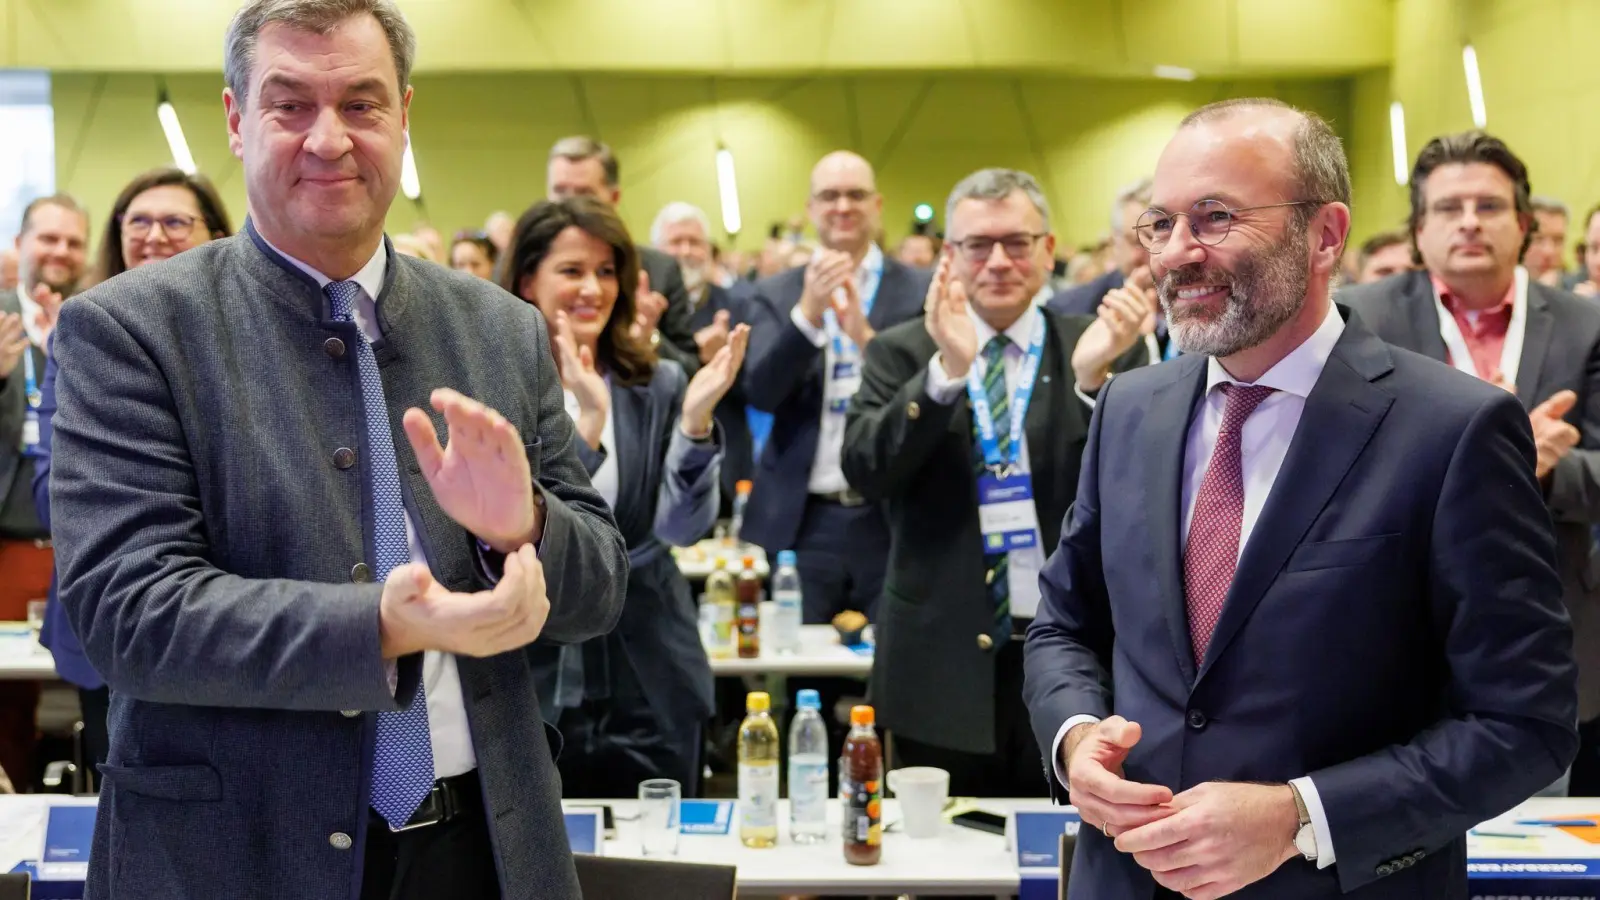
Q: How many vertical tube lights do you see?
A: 5